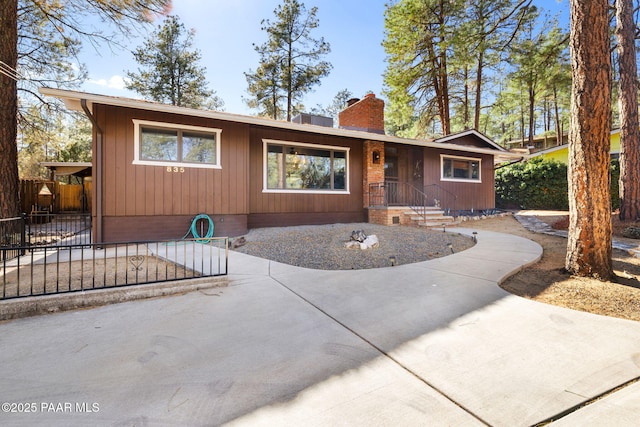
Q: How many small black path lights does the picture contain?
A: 4